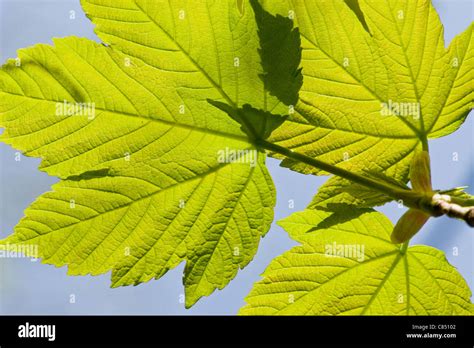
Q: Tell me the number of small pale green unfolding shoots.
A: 2